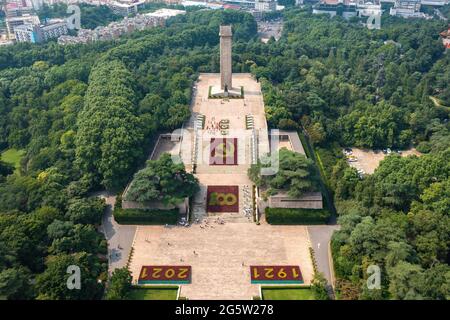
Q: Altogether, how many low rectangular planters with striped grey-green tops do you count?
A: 2